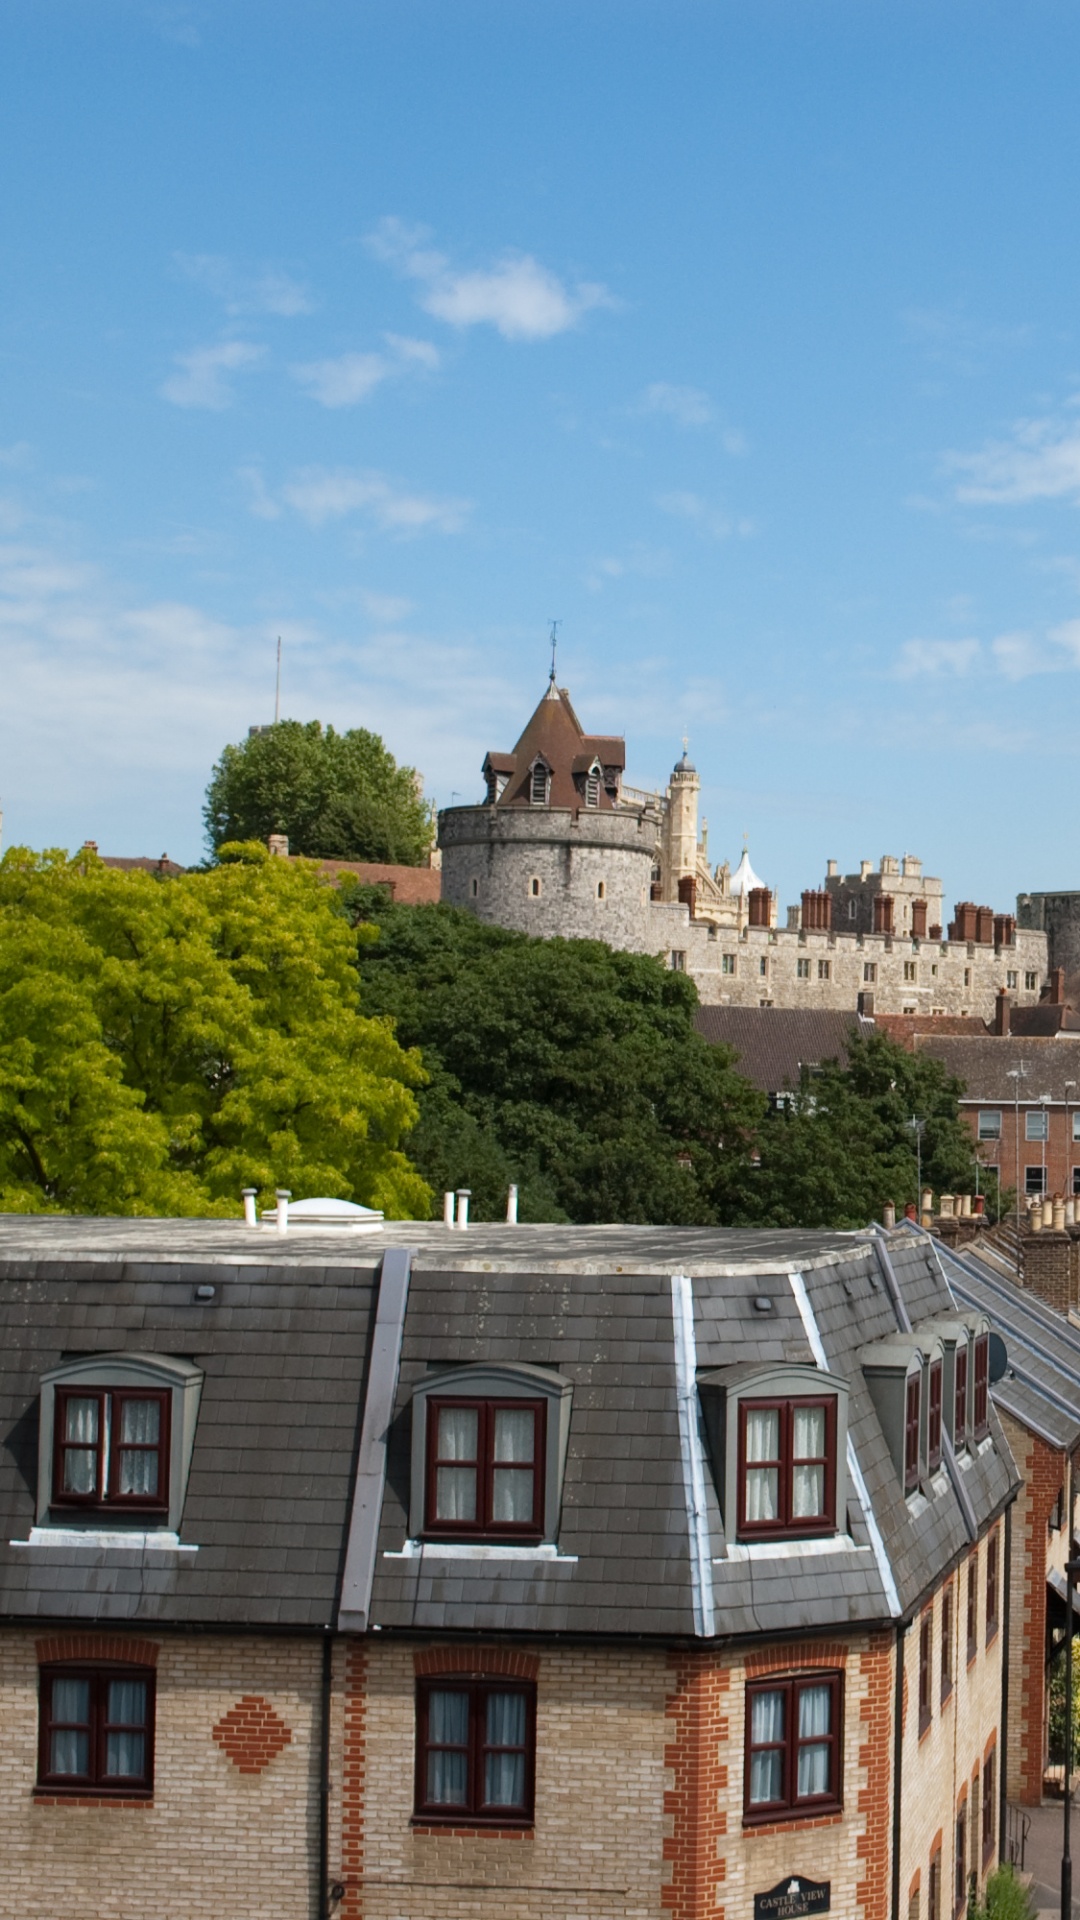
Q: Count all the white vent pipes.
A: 5